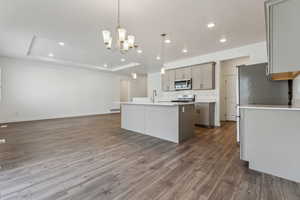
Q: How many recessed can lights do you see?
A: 10